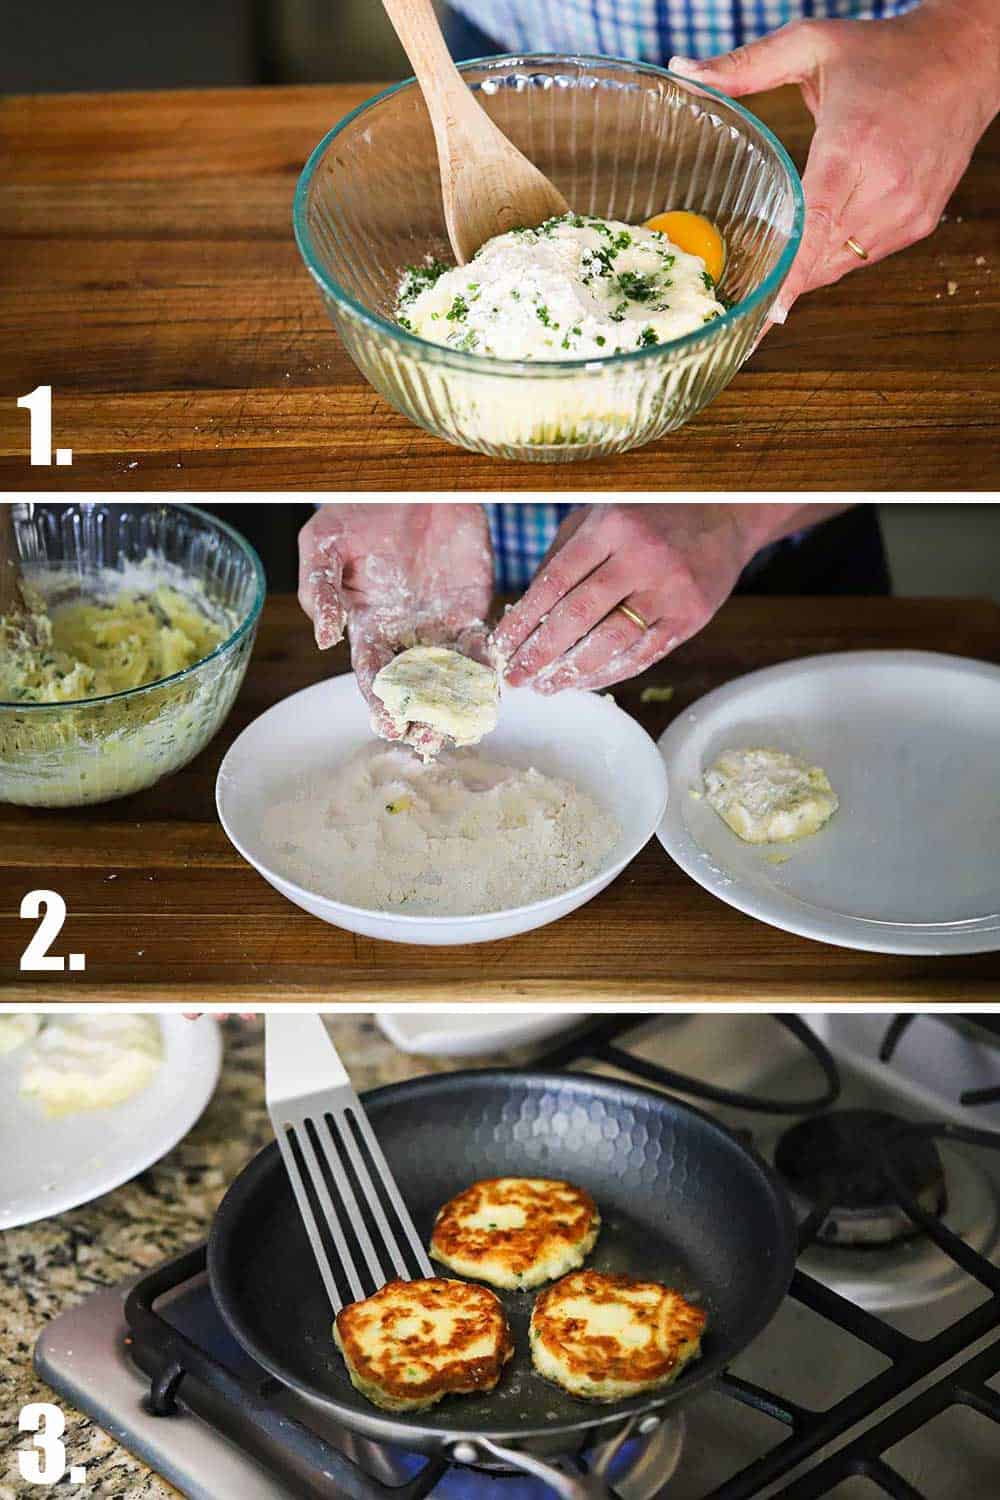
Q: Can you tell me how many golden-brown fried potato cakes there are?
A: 3